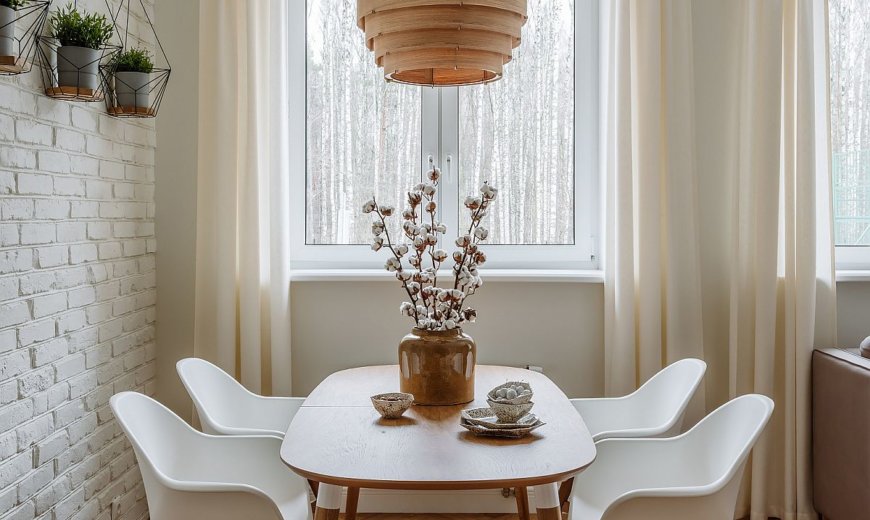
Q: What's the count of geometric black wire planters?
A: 3